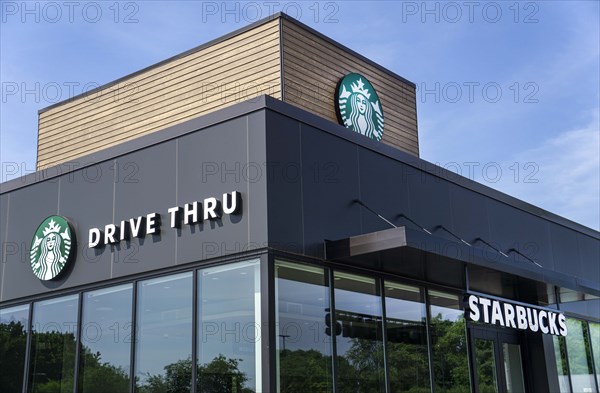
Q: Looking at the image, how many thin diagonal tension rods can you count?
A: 5